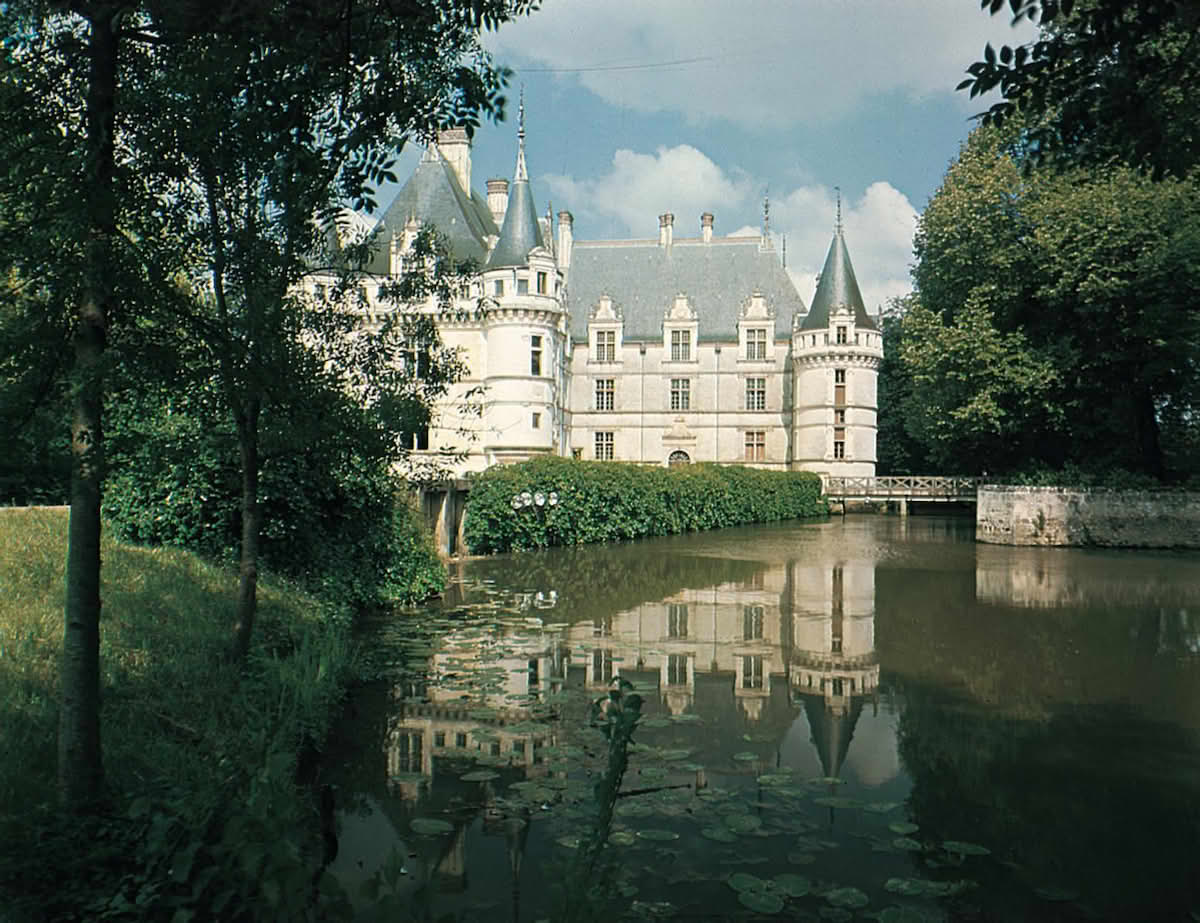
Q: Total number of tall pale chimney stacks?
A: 5